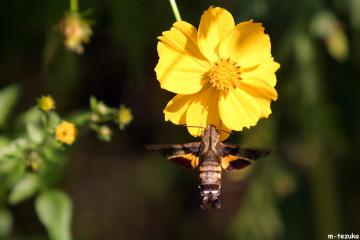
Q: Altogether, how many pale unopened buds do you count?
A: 3